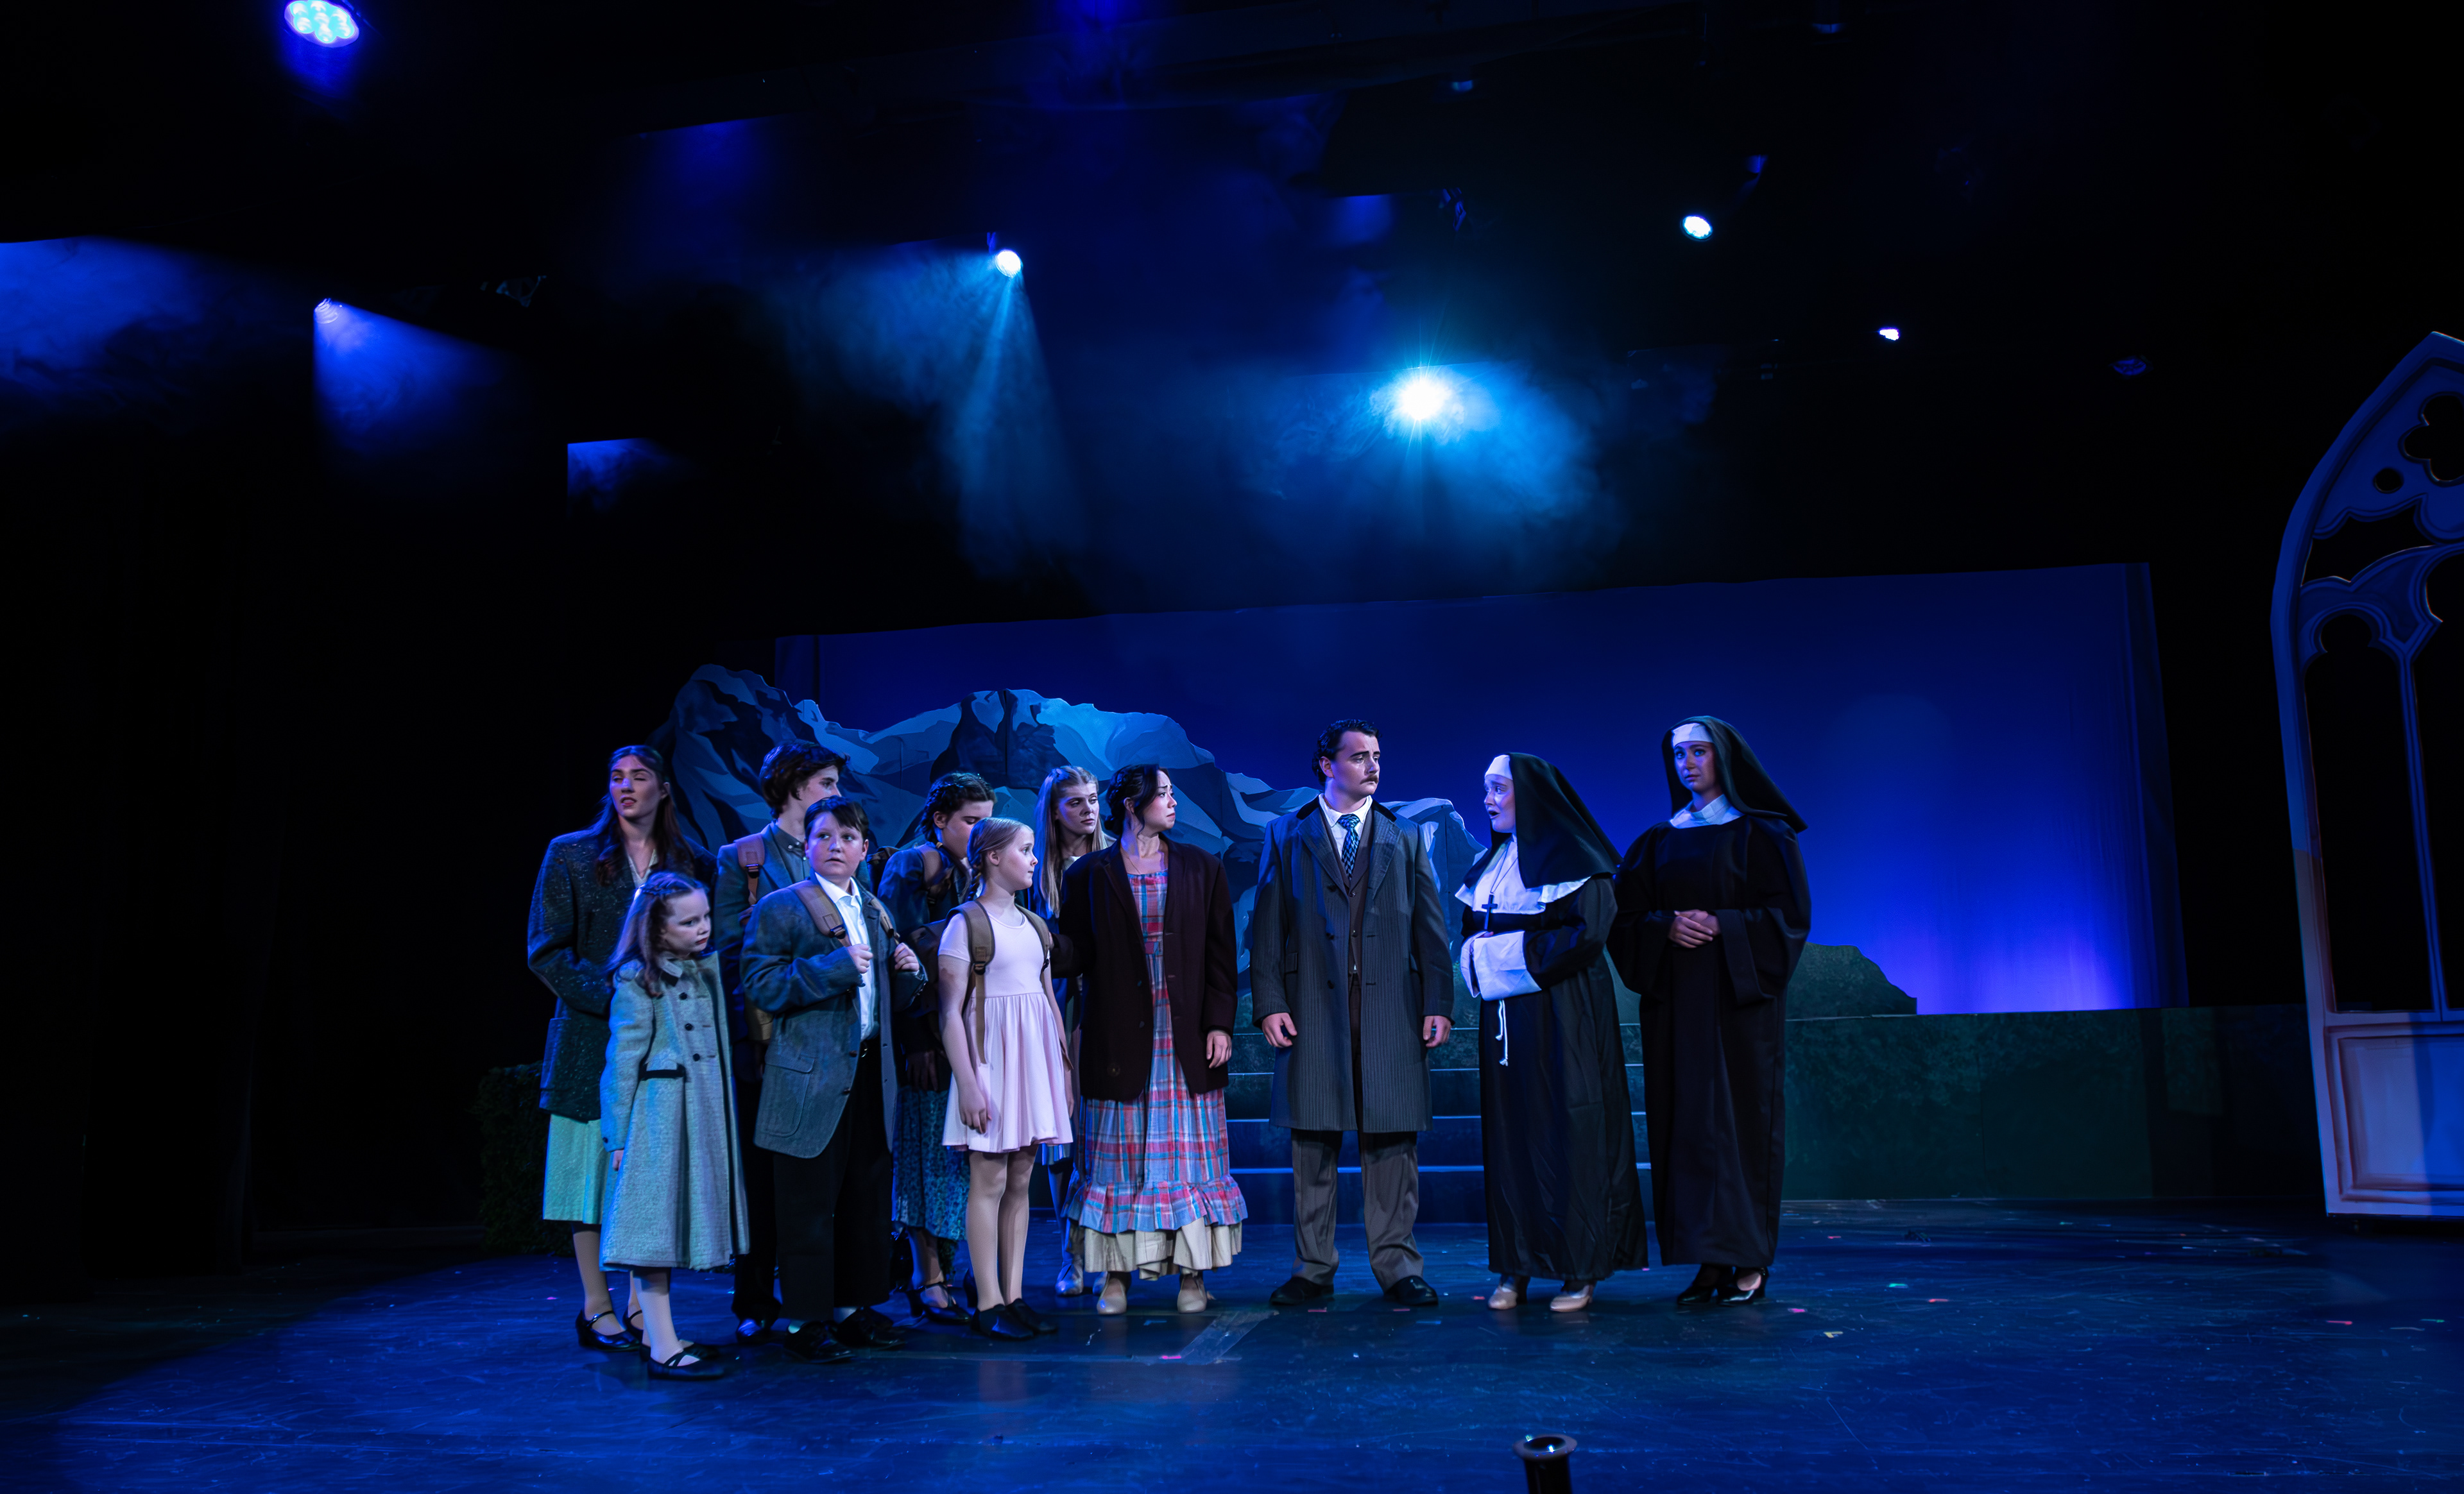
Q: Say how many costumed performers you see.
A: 11